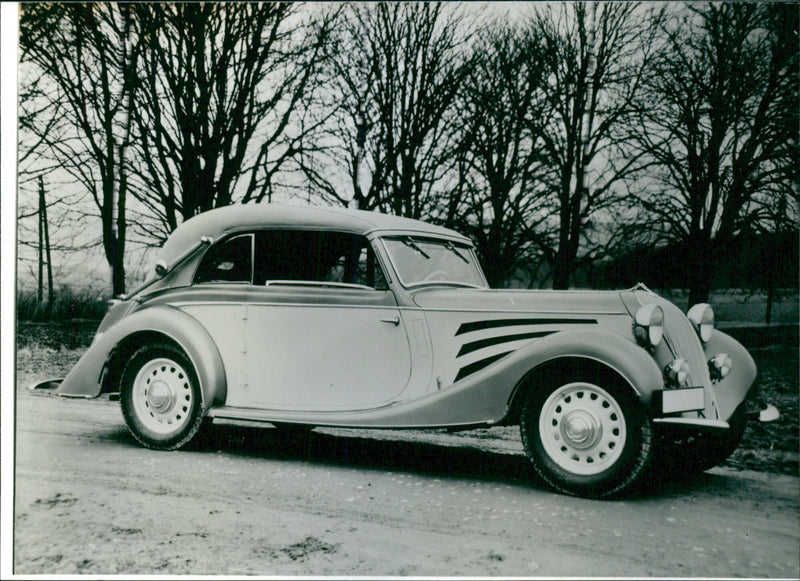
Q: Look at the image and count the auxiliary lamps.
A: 2